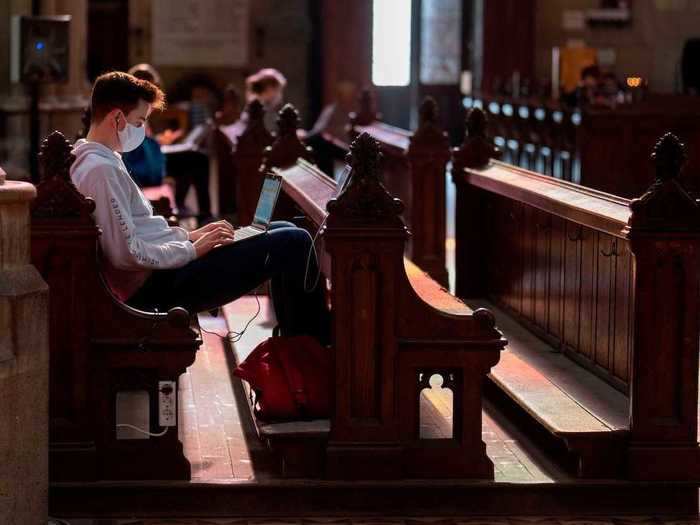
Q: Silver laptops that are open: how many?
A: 1